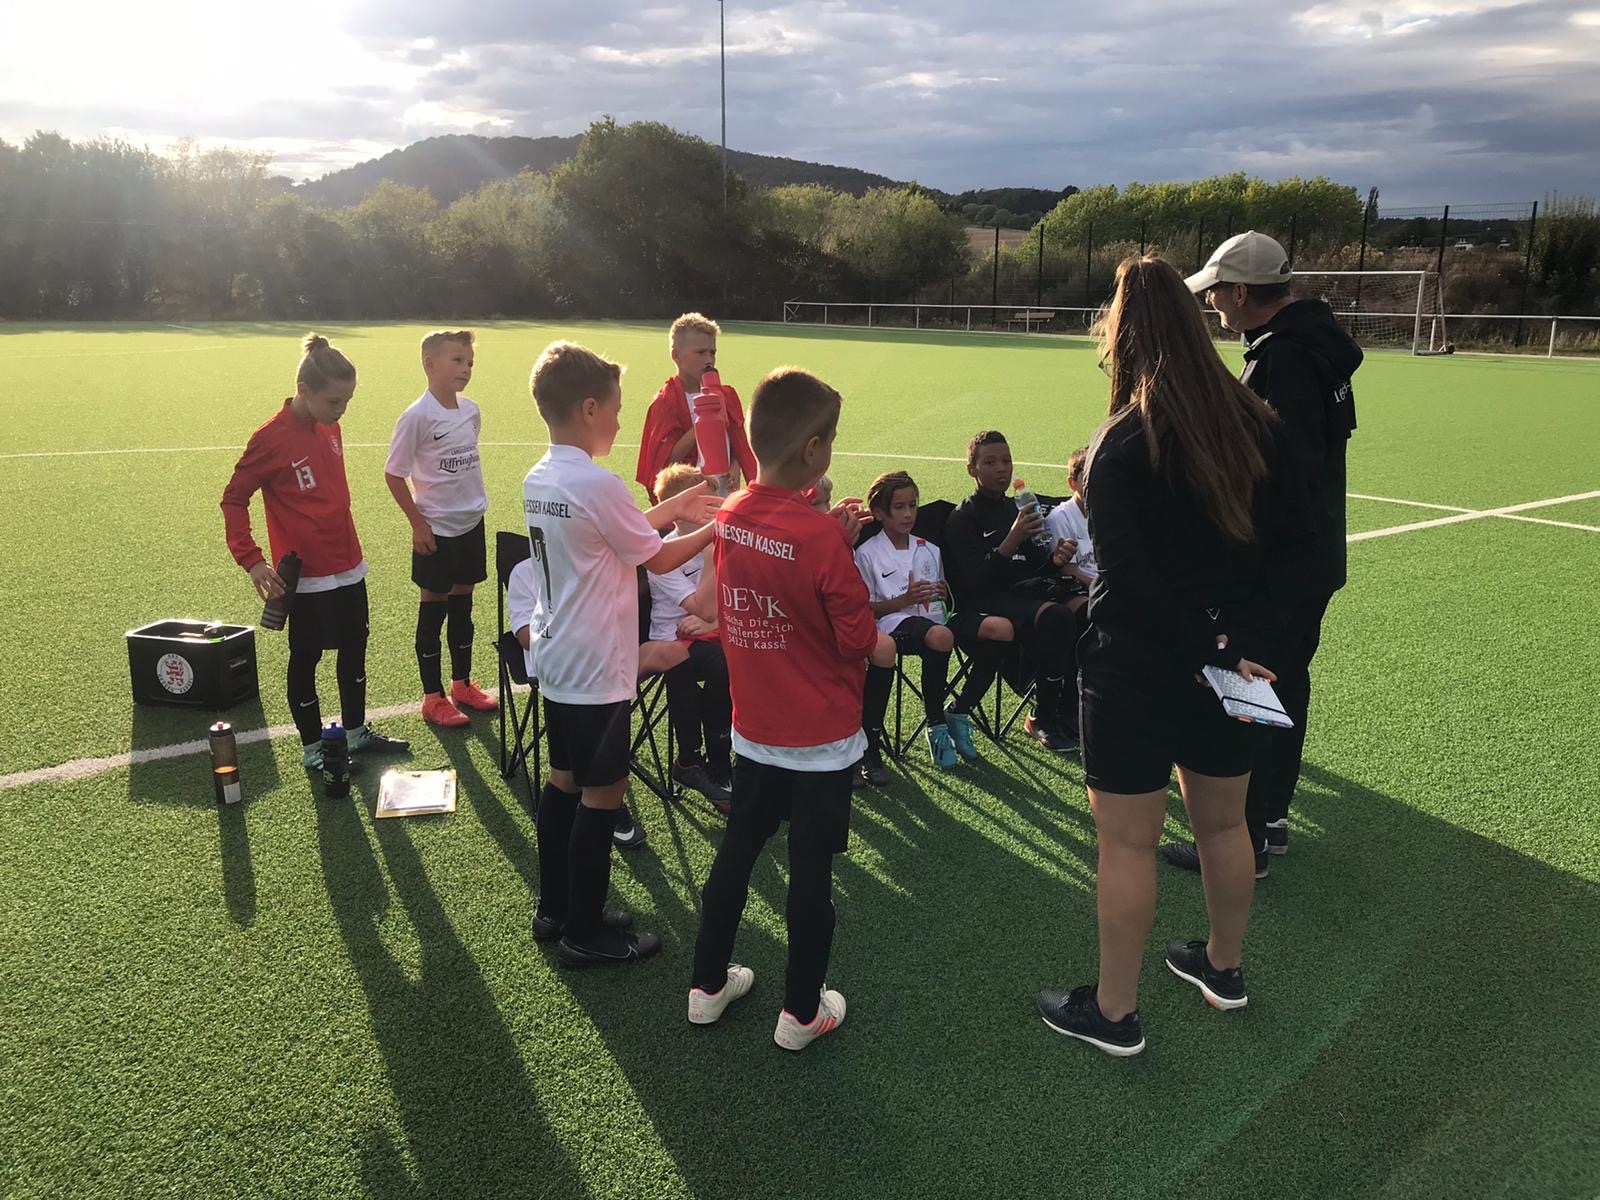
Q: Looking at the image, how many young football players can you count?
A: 11